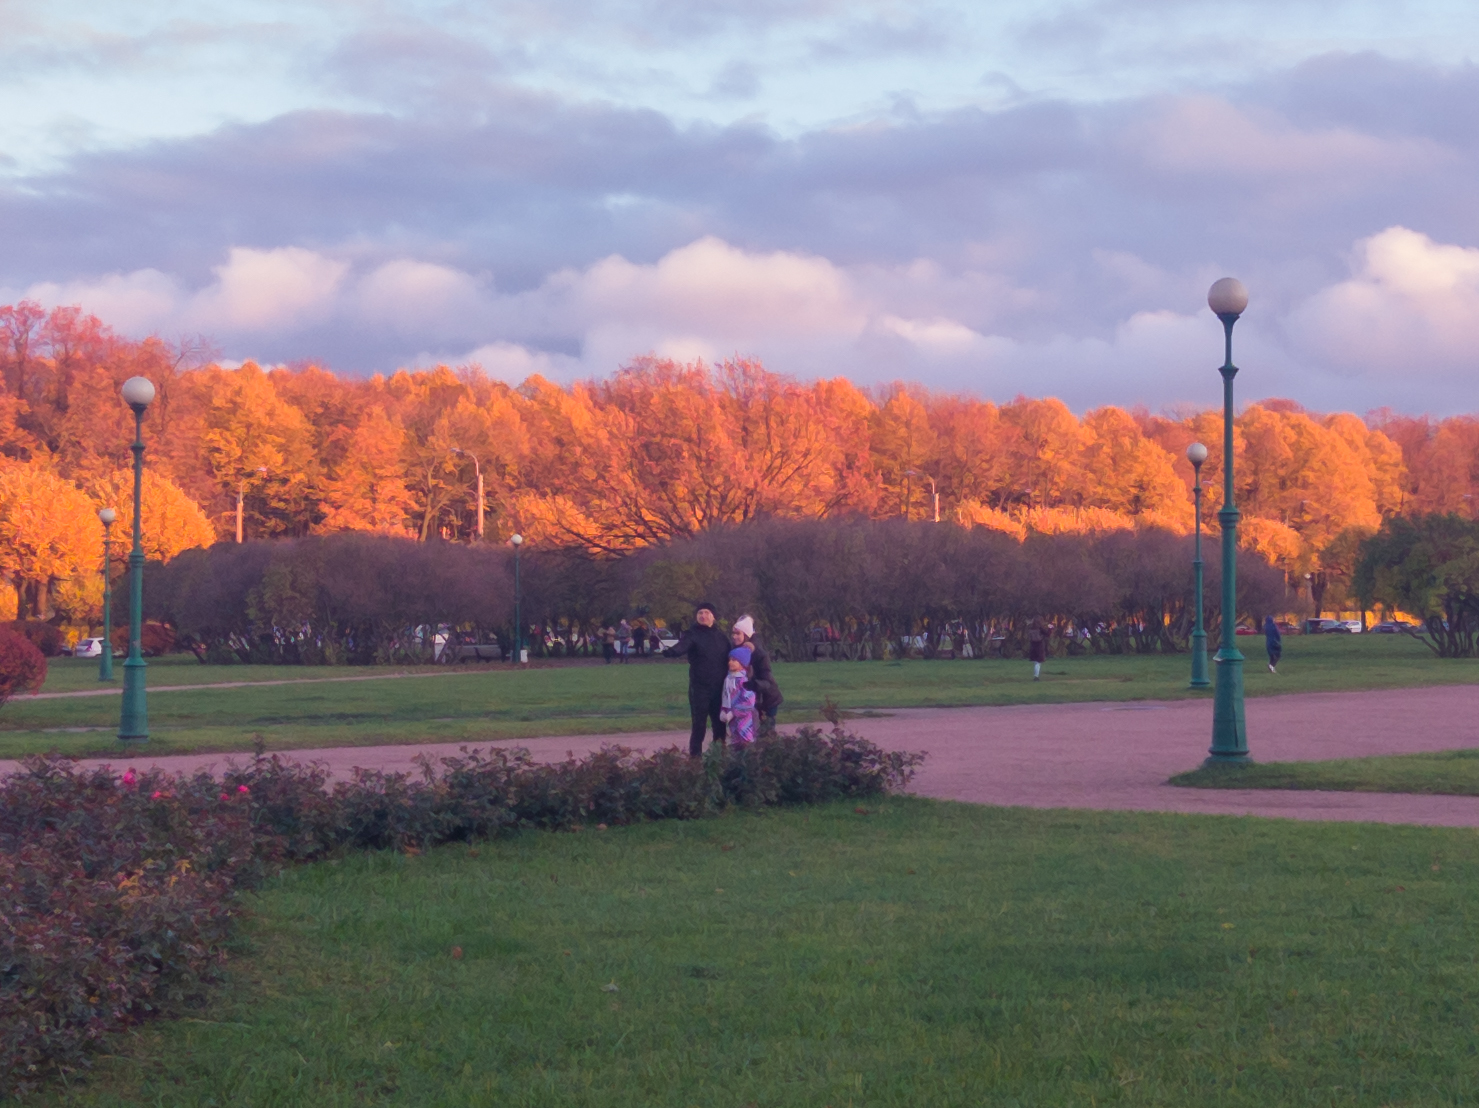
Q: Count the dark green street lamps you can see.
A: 5